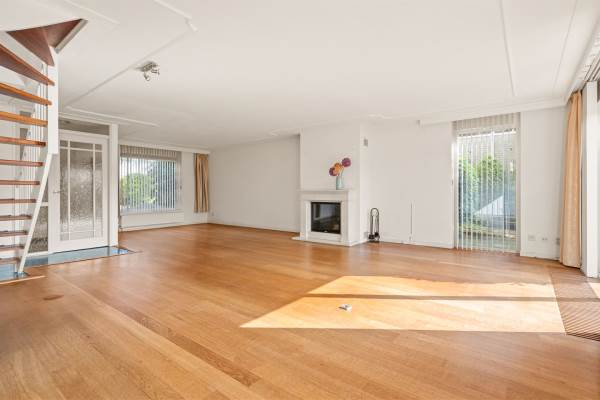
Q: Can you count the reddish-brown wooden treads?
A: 12